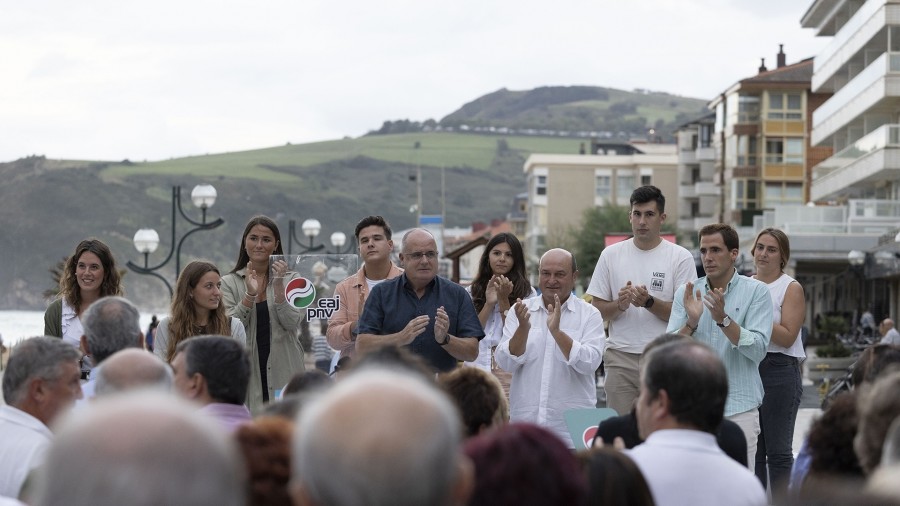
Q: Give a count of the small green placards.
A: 1